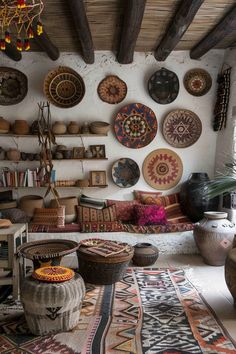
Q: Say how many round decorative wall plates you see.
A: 9